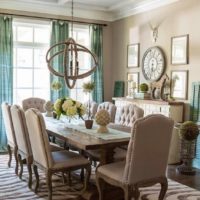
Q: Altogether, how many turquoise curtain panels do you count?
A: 3